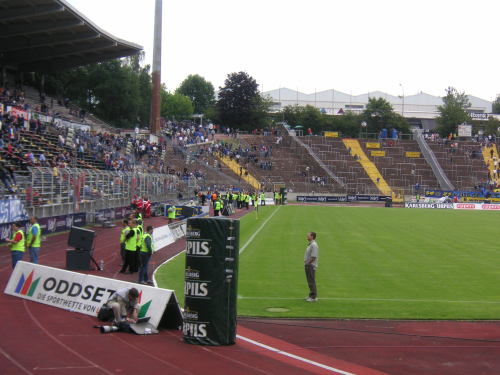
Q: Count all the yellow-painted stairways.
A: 3